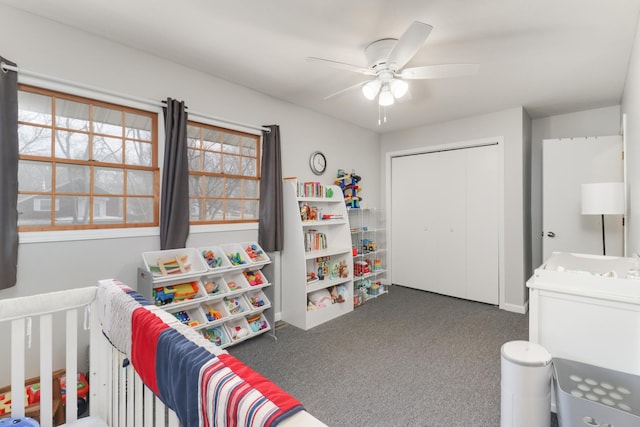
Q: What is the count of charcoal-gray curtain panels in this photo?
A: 3